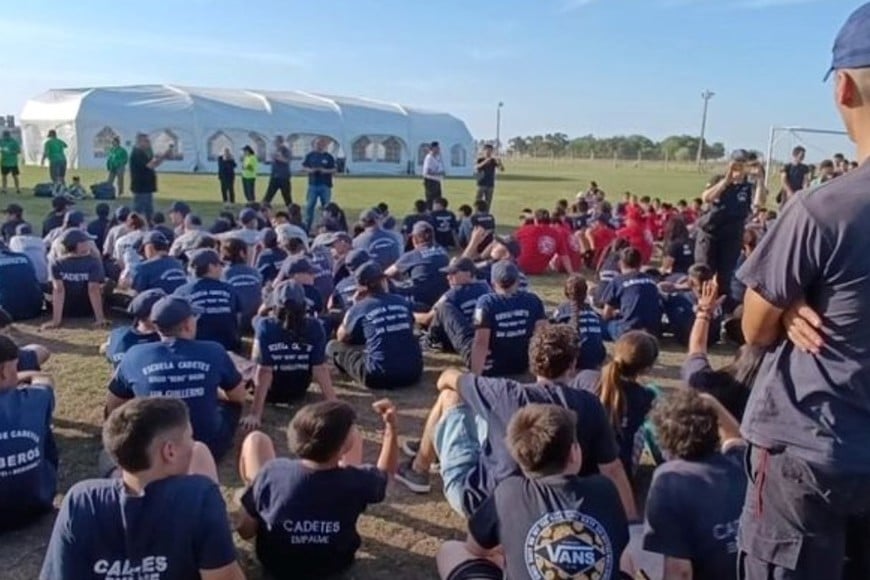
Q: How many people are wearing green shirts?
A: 4